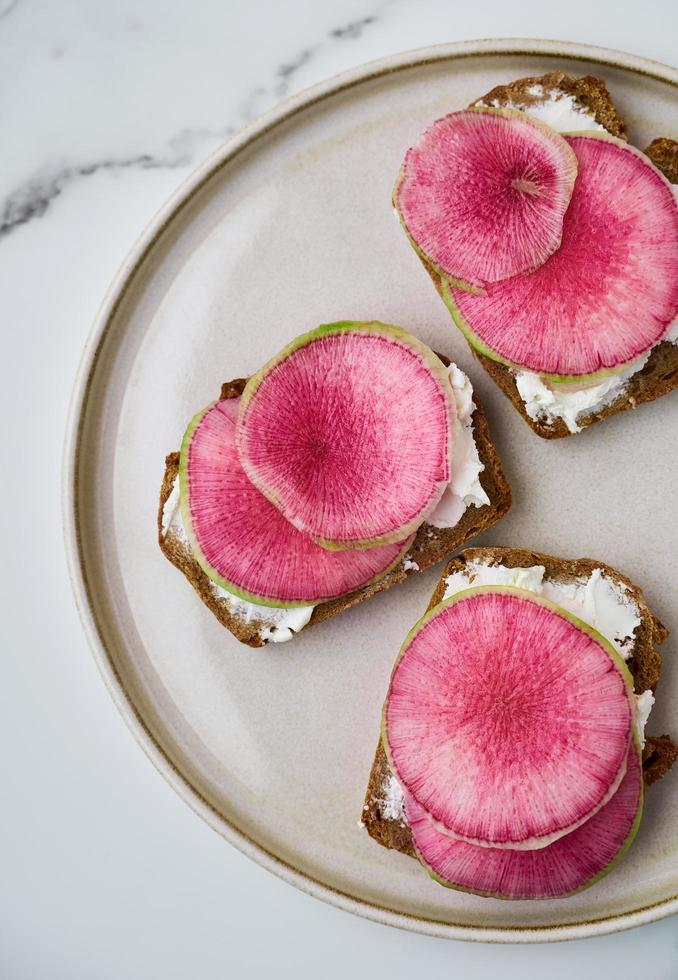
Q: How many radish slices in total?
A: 6